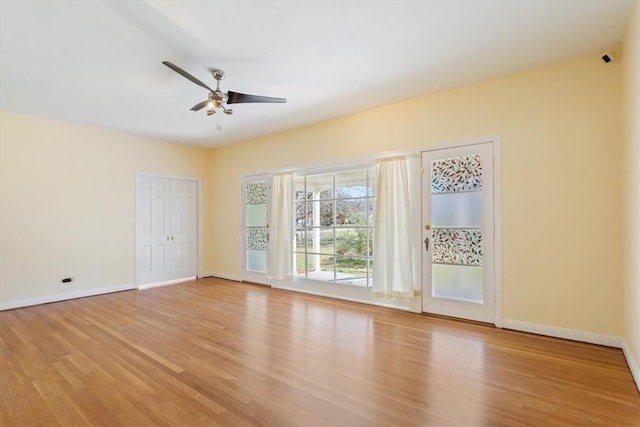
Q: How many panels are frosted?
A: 4